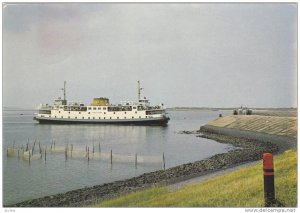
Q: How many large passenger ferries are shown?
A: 1